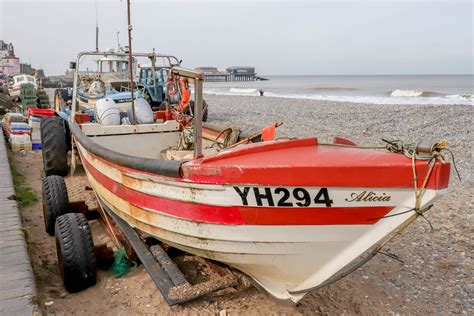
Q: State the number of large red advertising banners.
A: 0